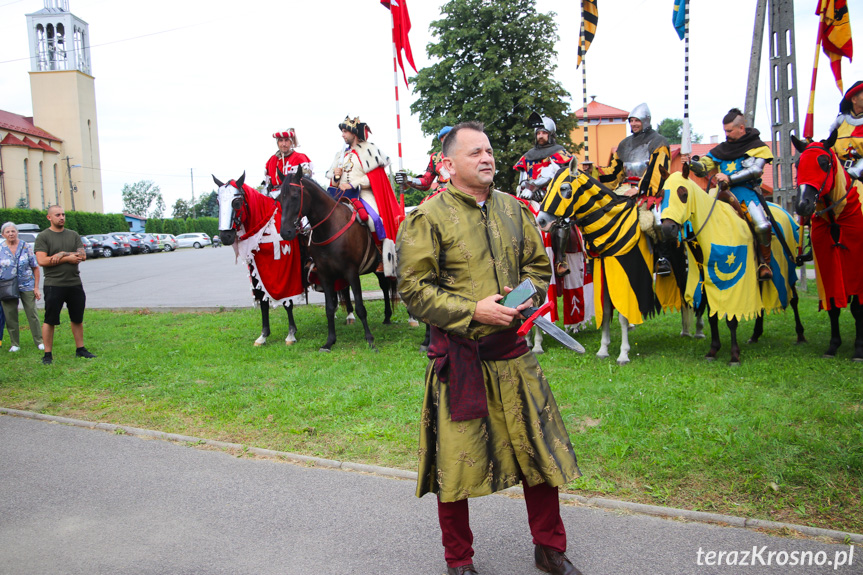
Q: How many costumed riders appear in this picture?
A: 7